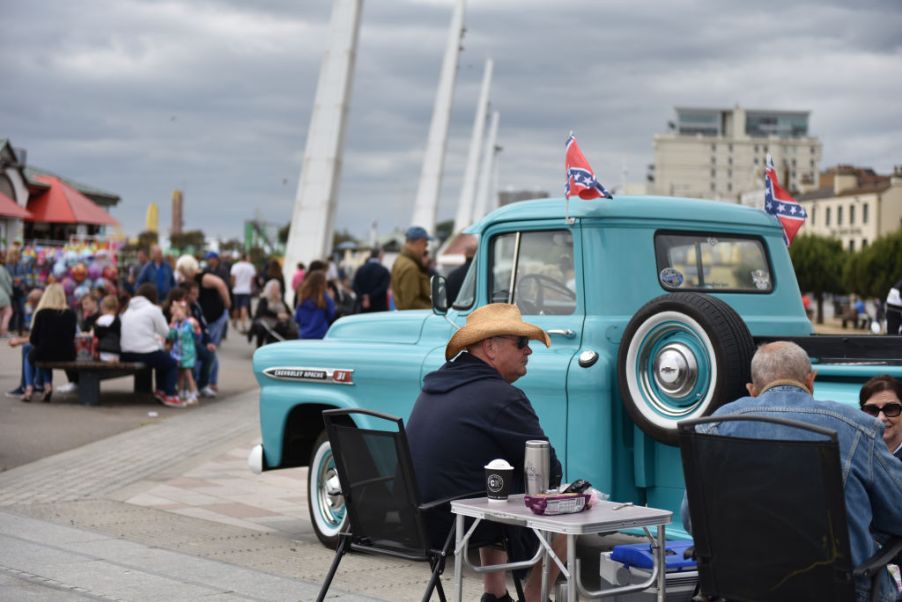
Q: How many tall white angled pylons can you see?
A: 4